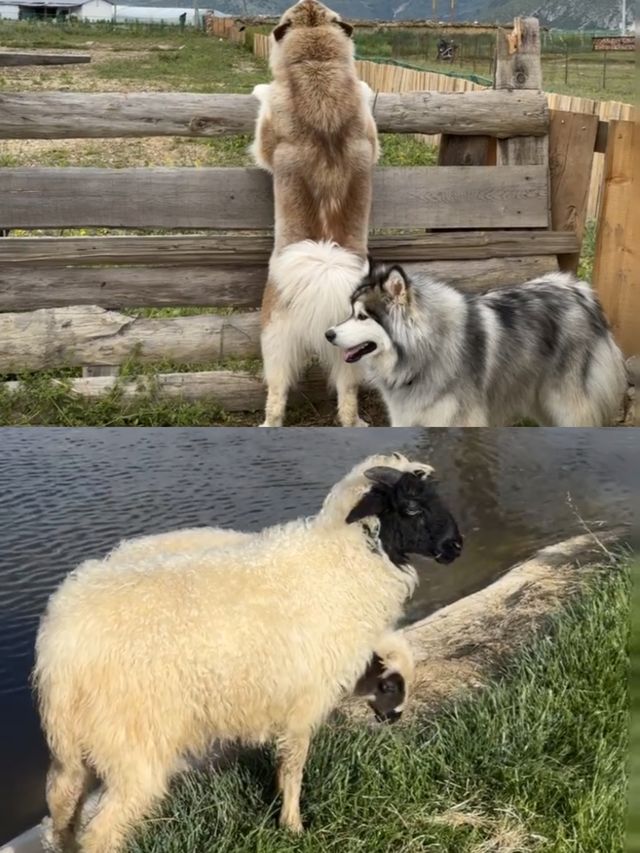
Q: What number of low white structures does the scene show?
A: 2